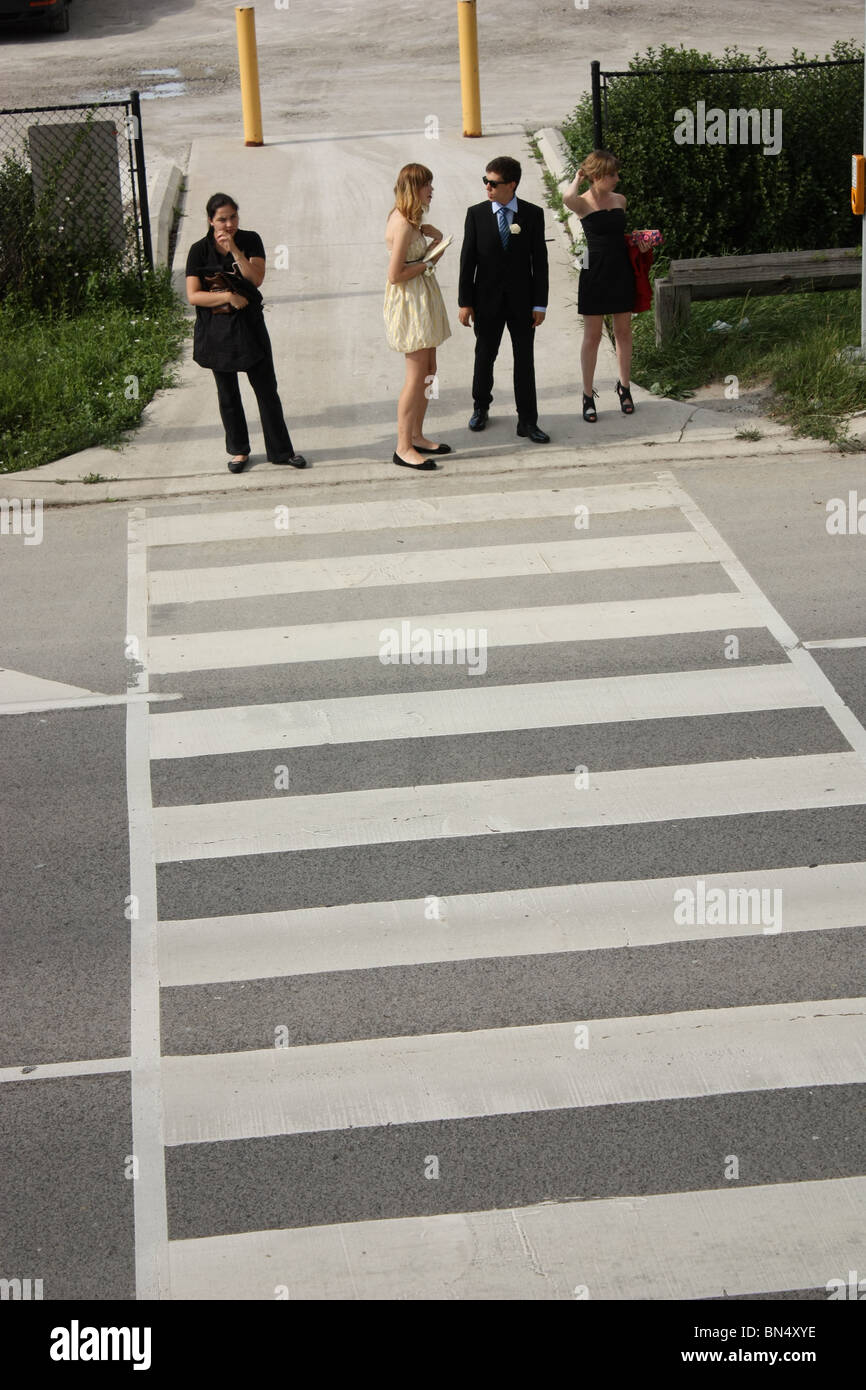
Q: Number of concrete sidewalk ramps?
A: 1